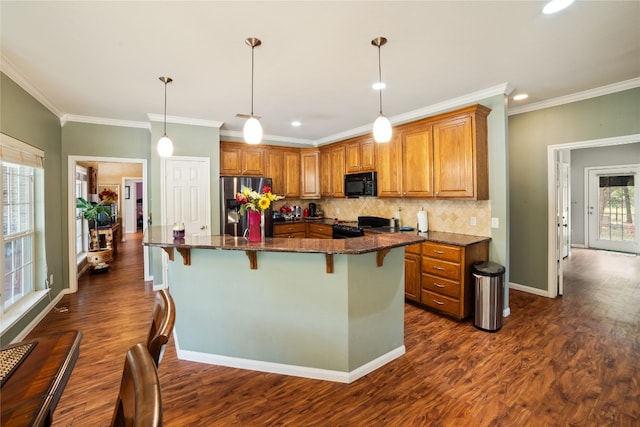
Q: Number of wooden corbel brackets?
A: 5